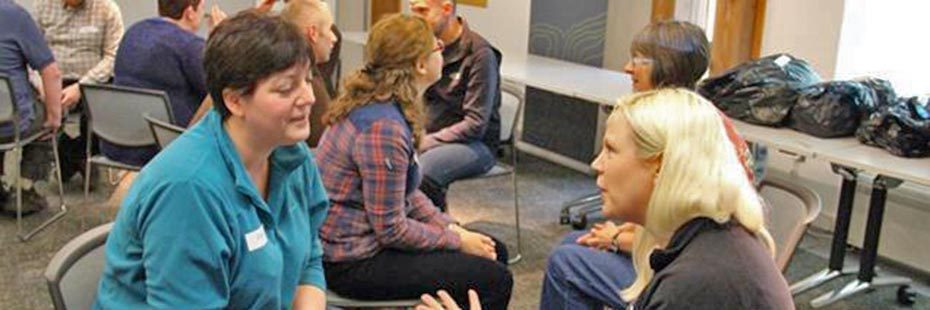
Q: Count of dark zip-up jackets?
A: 2